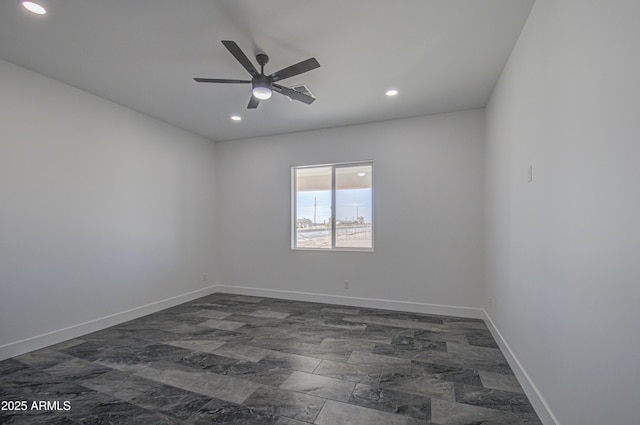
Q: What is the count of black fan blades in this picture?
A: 5